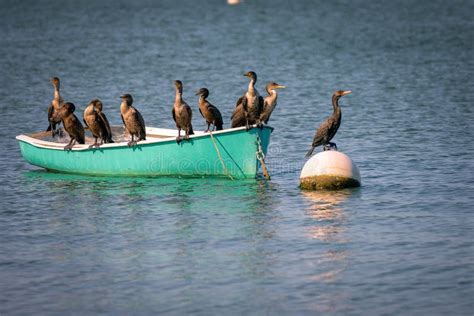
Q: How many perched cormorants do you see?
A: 9